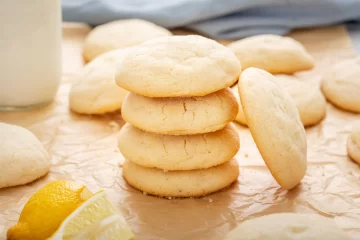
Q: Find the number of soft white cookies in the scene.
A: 13